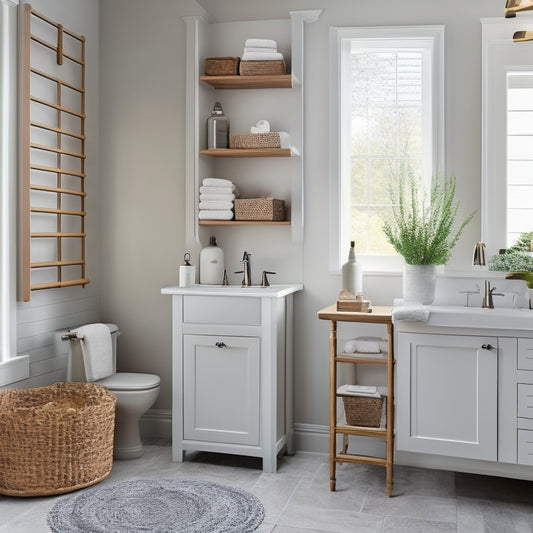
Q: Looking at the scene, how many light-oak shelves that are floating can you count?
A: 3